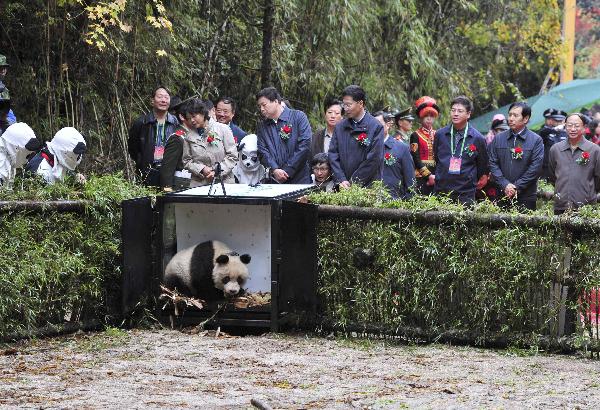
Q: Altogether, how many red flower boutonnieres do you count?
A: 7